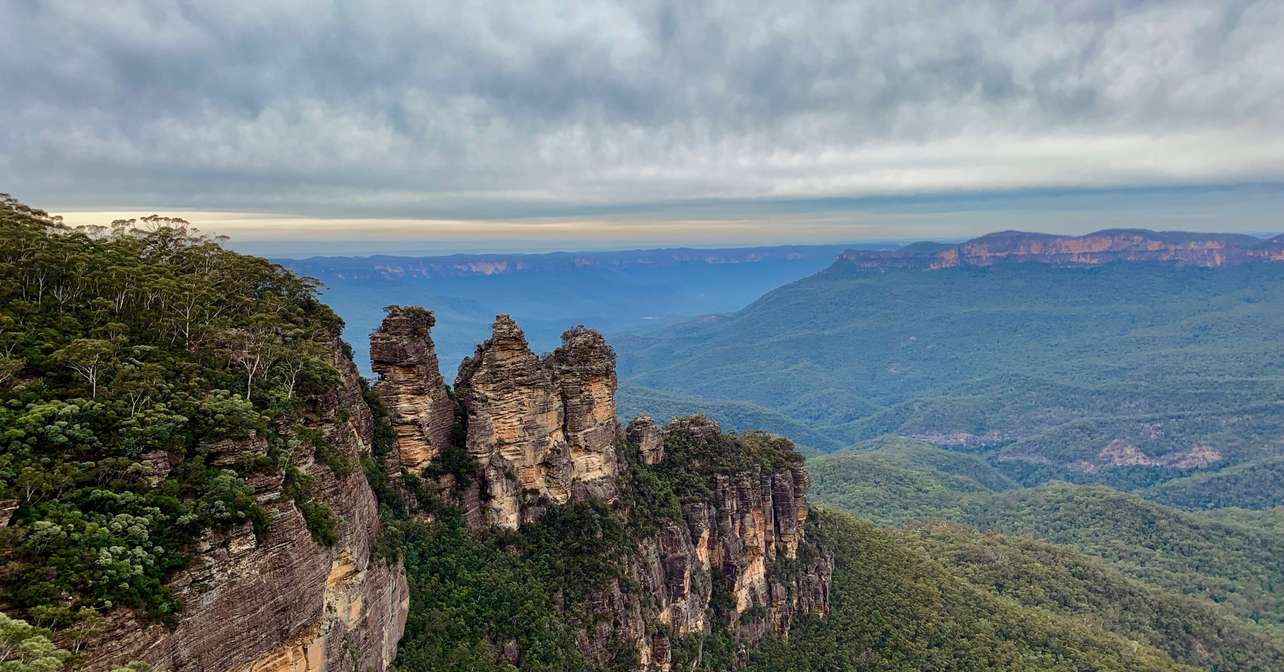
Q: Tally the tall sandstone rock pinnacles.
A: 3